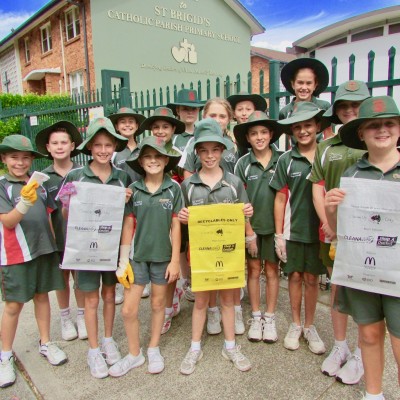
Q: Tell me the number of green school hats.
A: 14